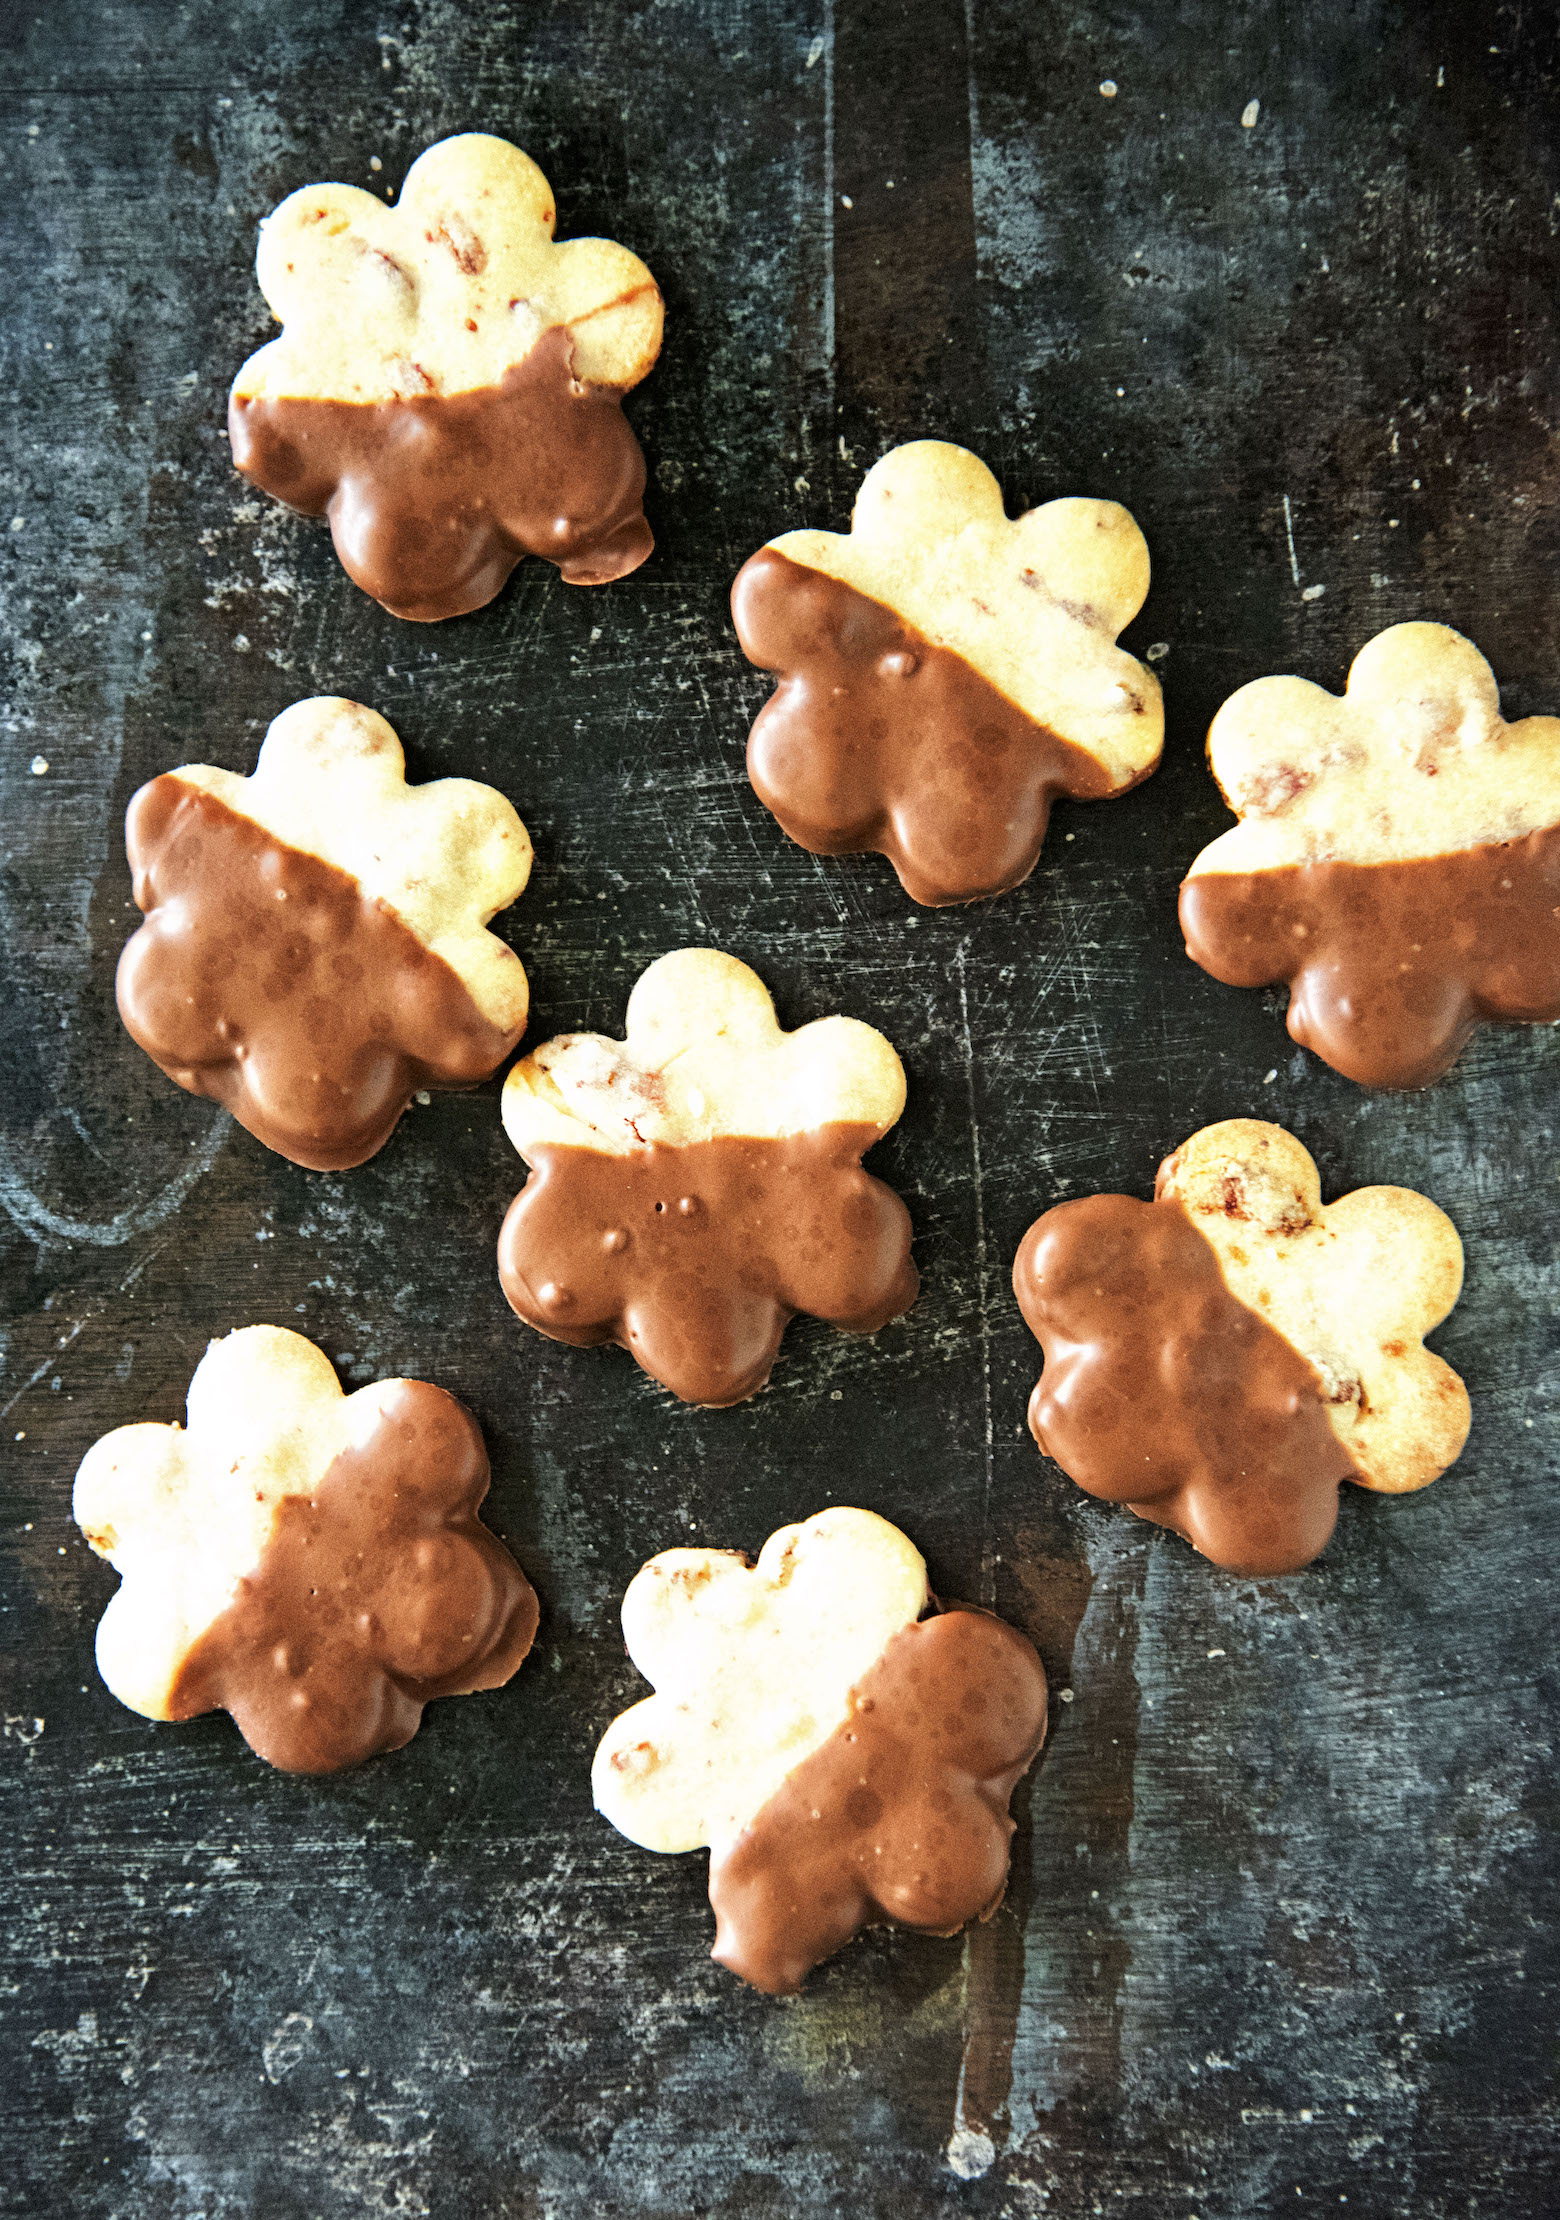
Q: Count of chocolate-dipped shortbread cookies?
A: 8